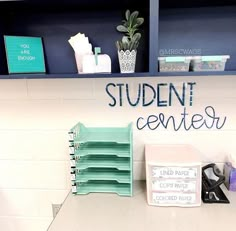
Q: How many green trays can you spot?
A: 5